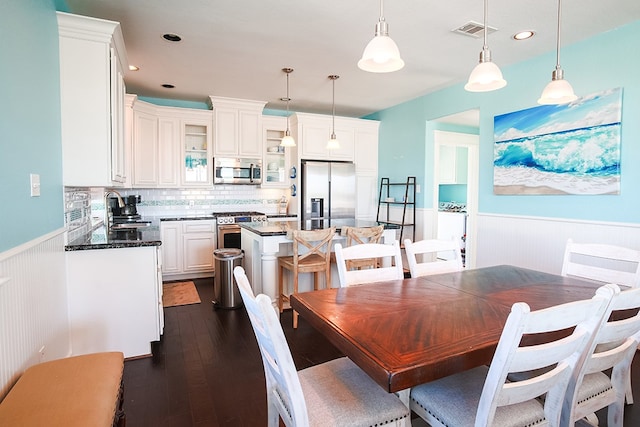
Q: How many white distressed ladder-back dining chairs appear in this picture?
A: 6